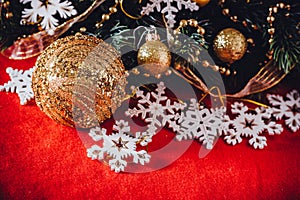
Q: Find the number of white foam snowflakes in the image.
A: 8